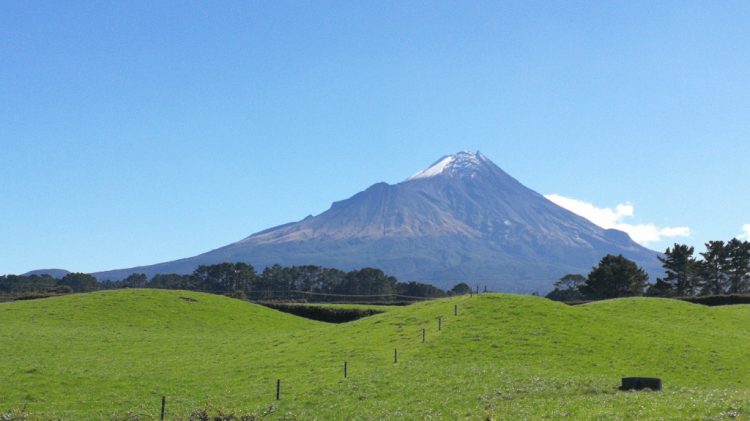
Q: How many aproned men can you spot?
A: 0